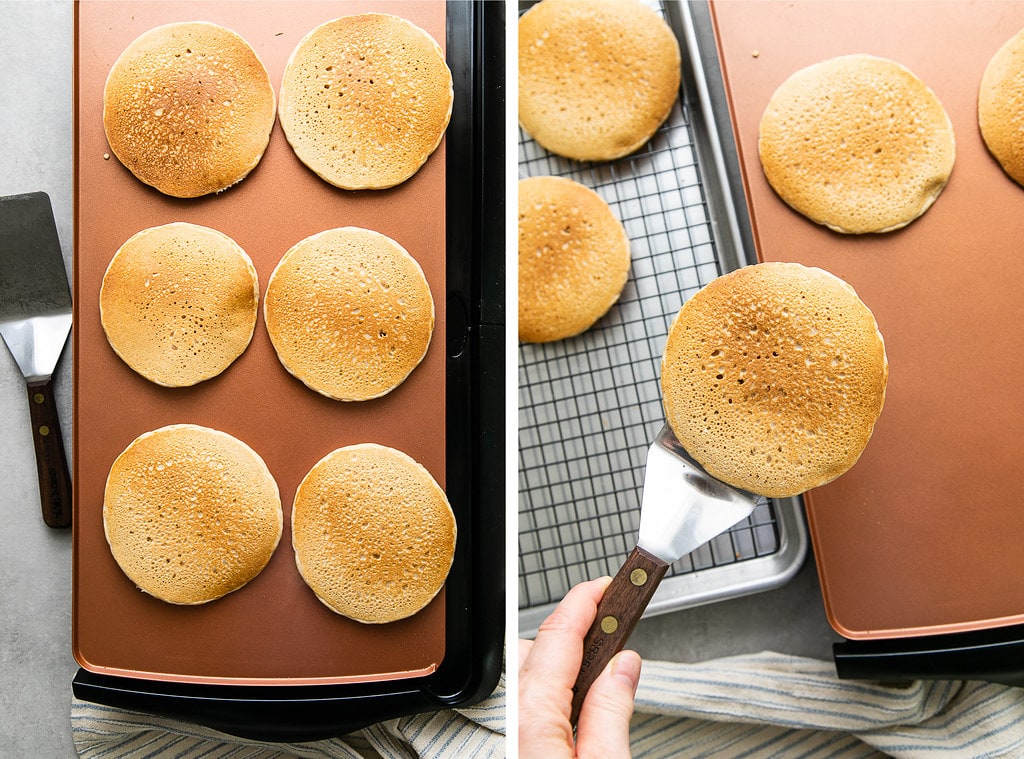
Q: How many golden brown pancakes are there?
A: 11